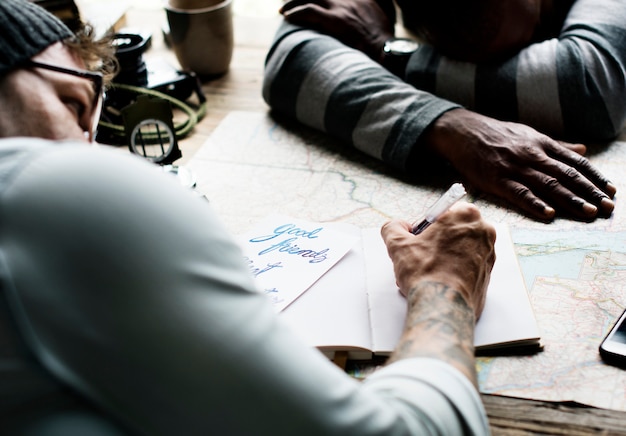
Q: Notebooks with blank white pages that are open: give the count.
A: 1